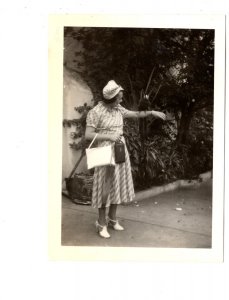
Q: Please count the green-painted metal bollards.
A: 0